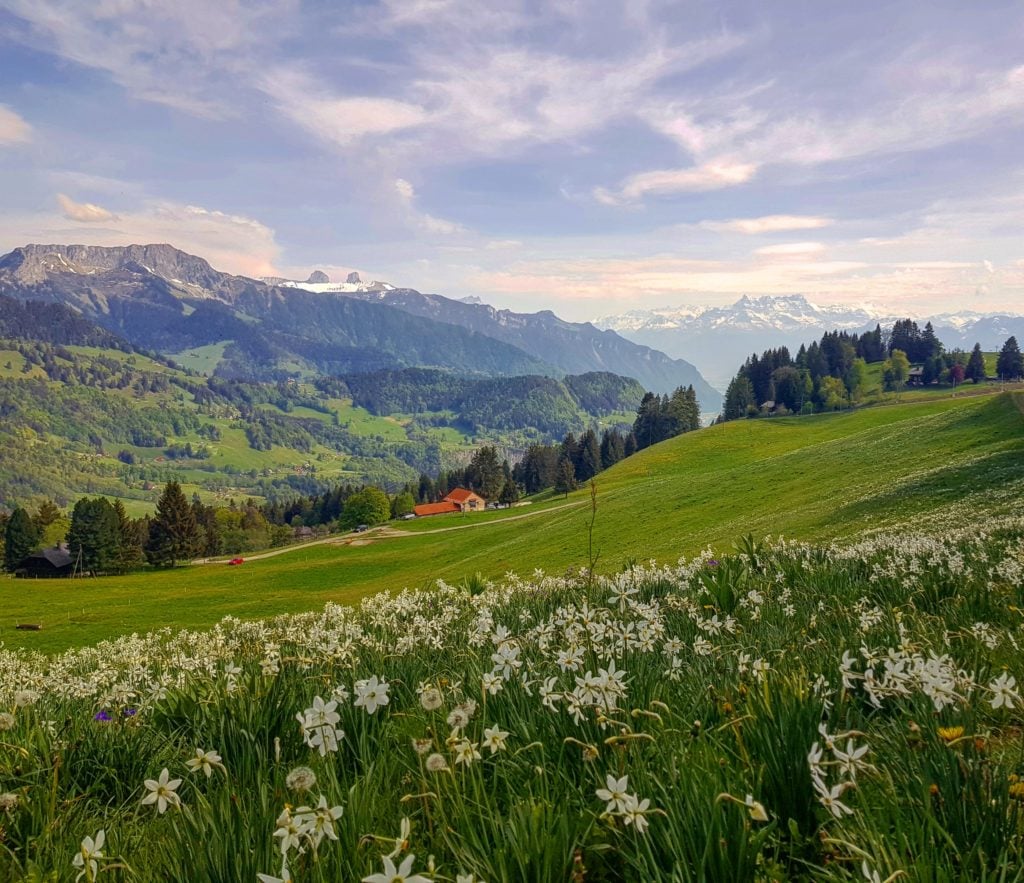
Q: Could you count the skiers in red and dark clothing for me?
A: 0